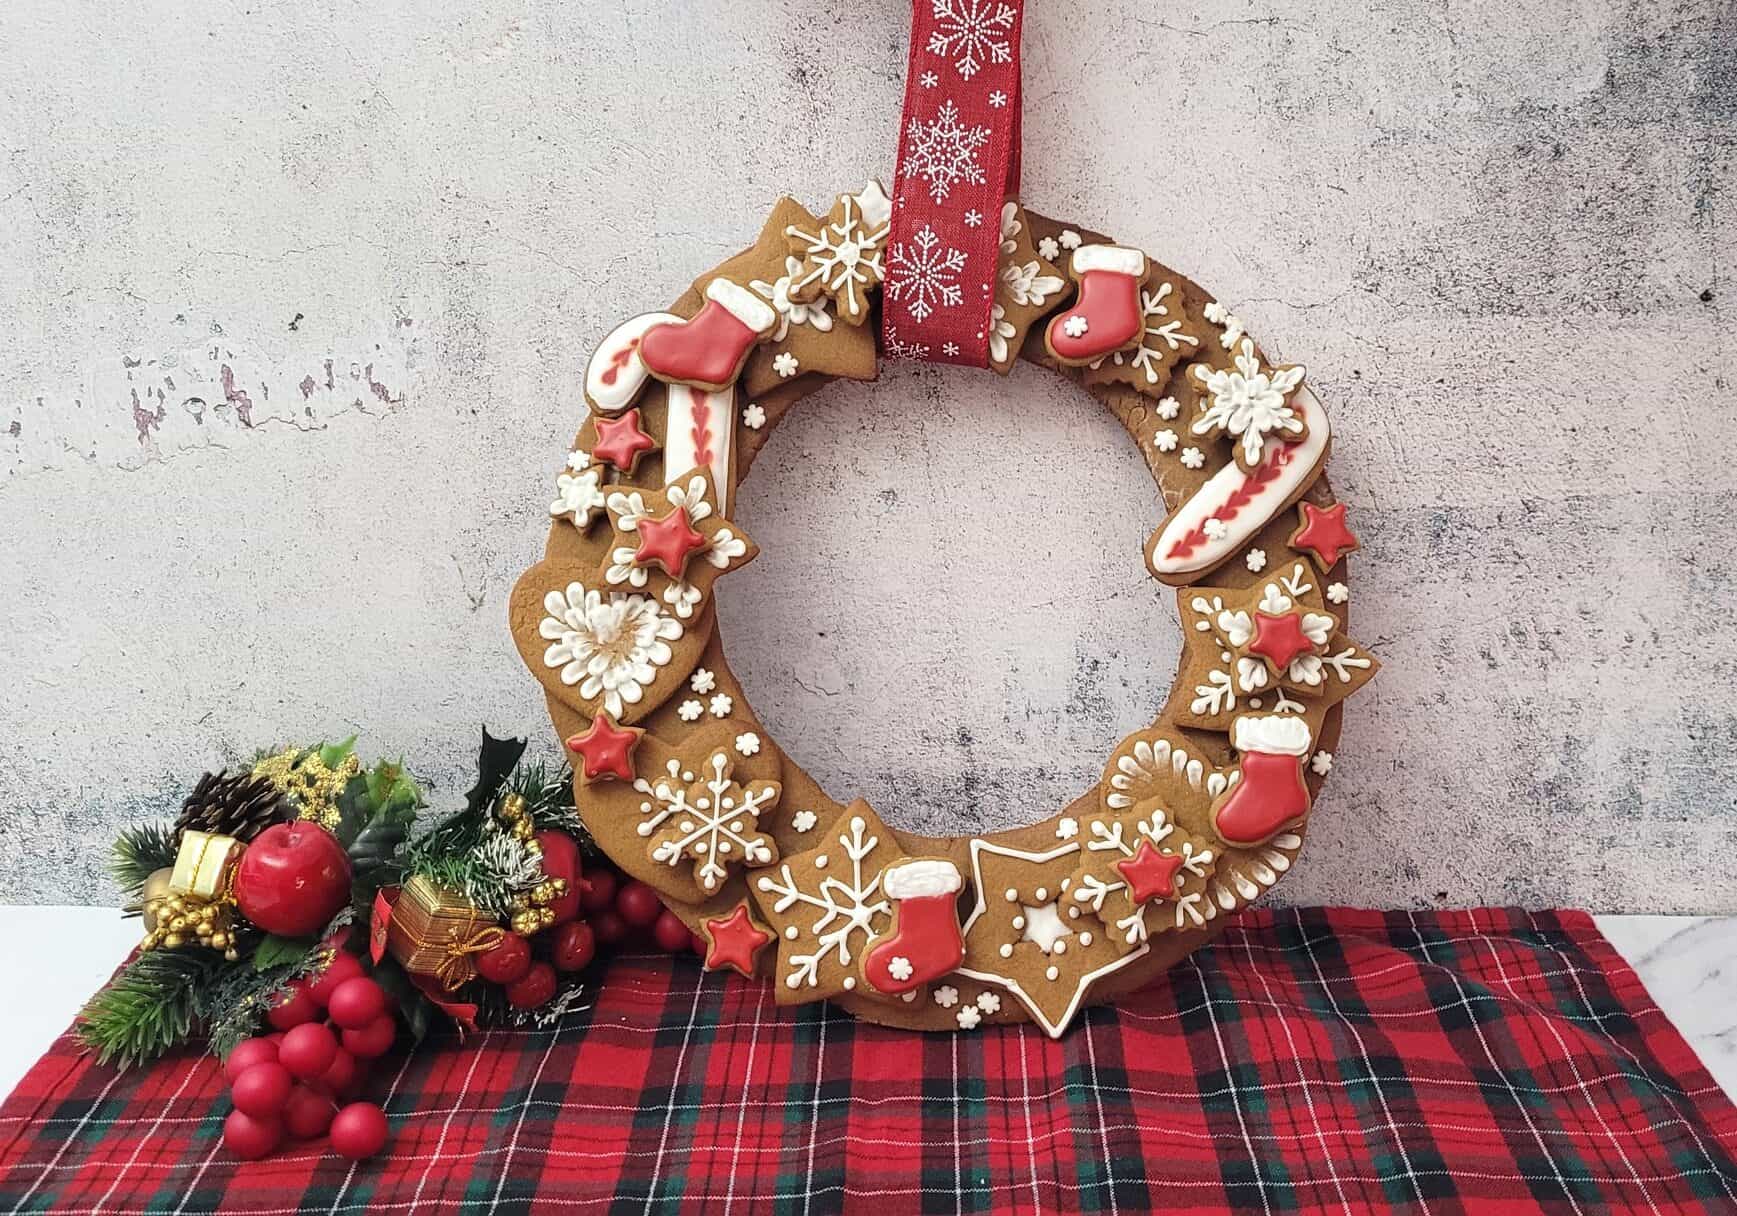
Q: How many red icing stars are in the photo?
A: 7